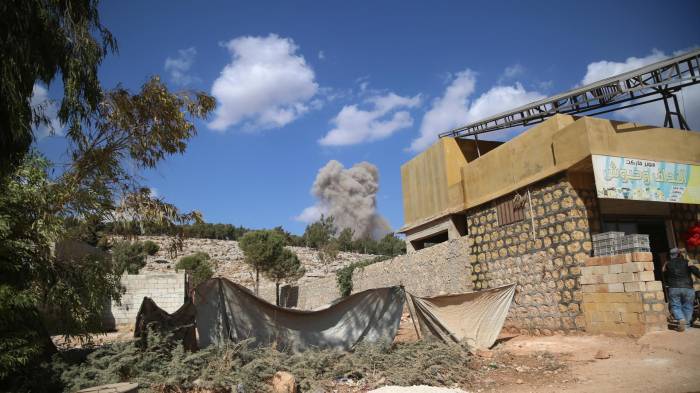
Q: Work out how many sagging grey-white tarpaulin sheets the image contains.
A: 2